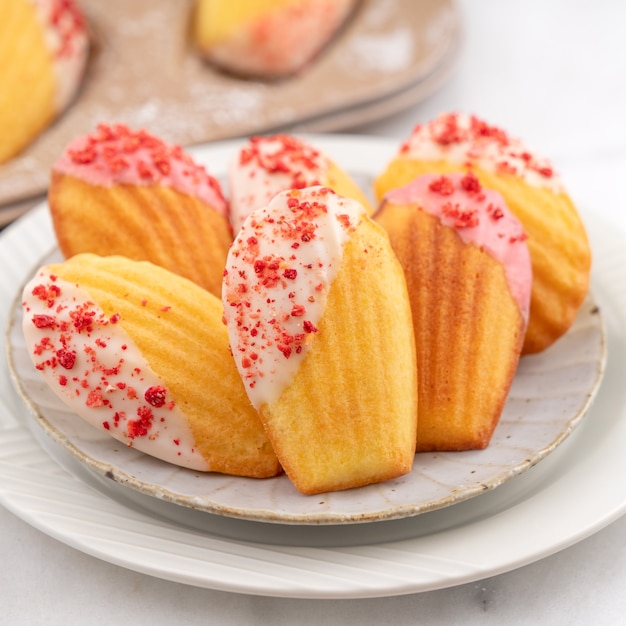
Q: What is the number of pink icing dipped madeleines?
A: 2